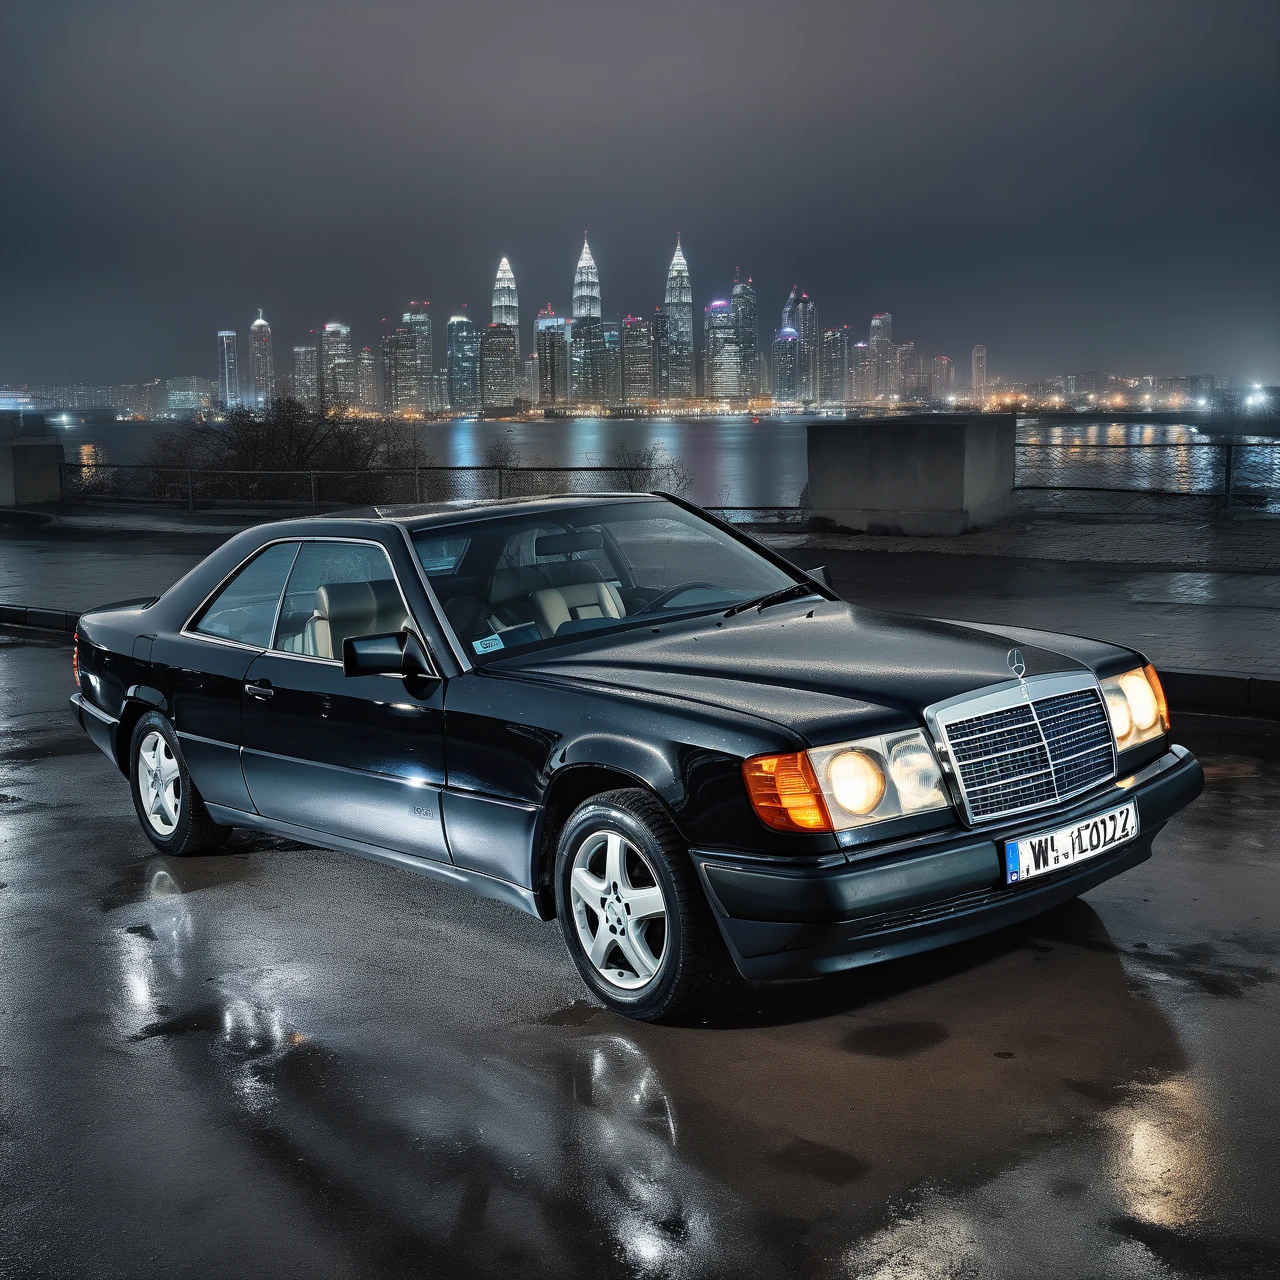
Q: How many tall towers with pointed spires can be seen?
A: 3